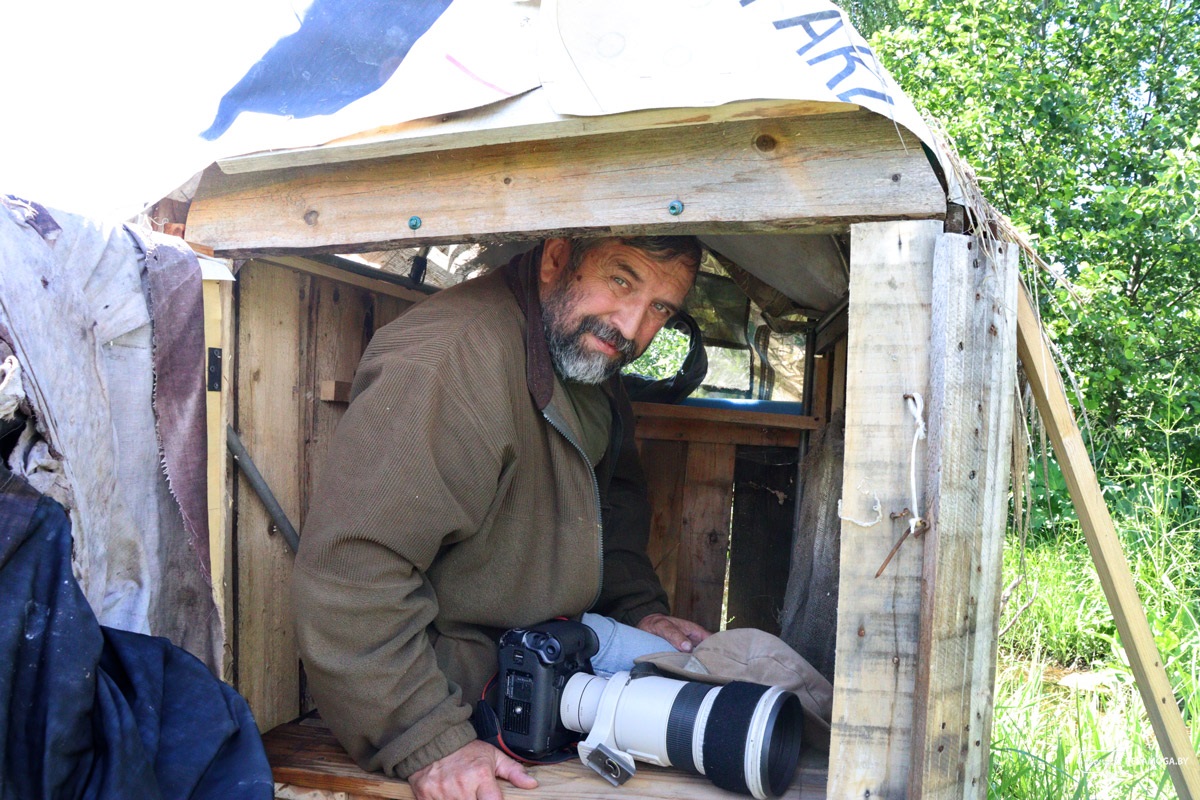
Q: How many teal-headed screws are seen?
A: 2